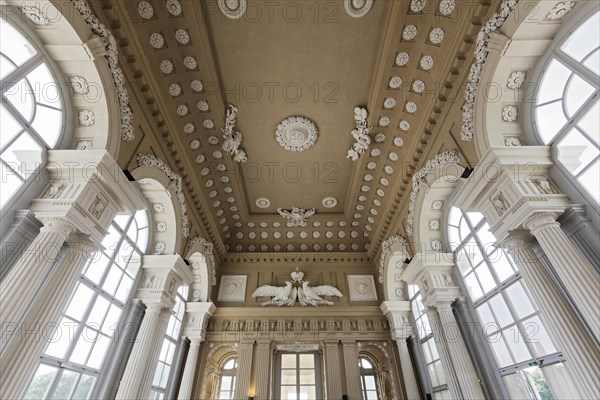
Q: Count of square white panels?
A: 2